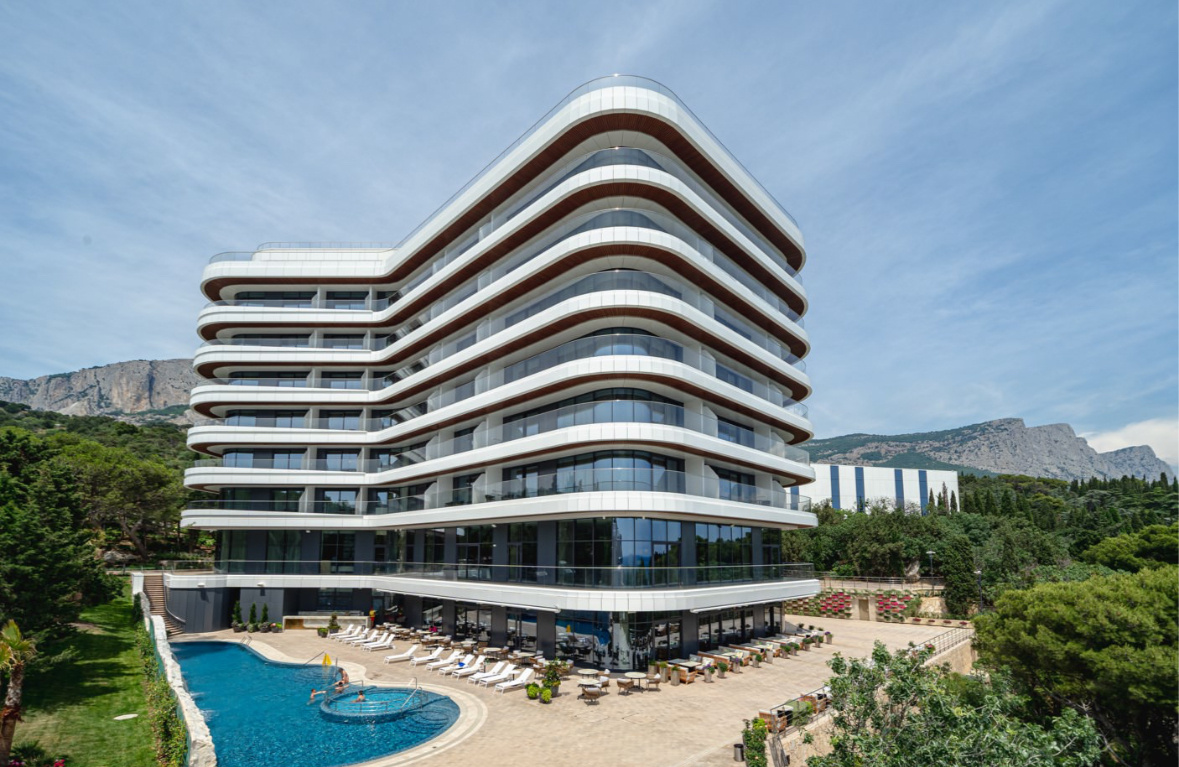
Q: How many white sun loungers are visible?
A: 14